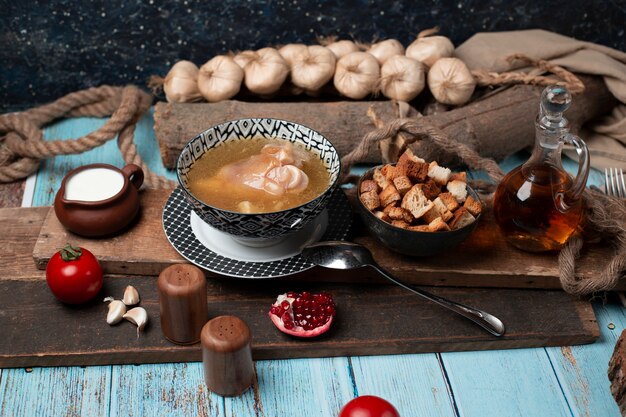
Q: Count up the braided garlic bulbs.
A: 12